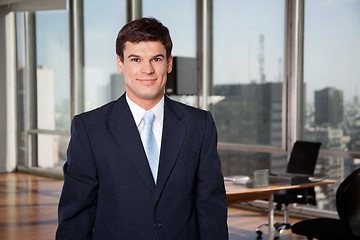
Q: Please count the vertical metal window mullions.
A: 5